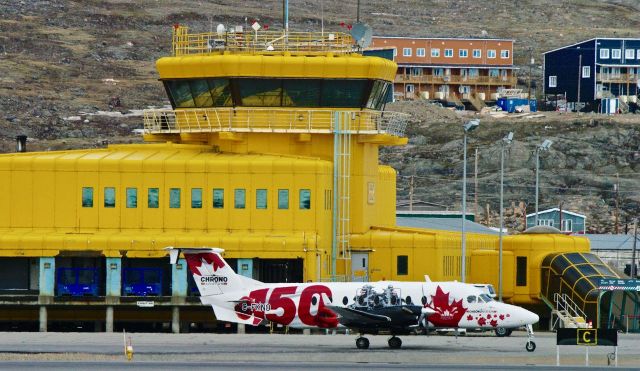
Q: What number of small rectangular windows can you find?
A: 11